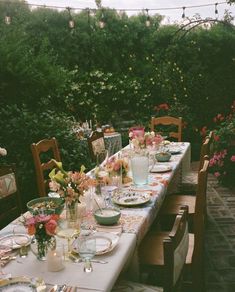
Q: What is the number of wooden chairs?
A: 7